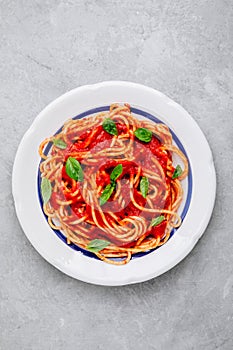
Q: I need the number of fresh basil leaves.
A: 11